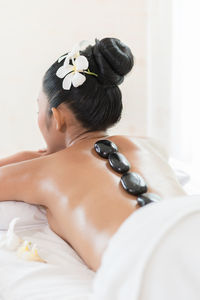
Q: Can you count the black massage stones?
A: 4